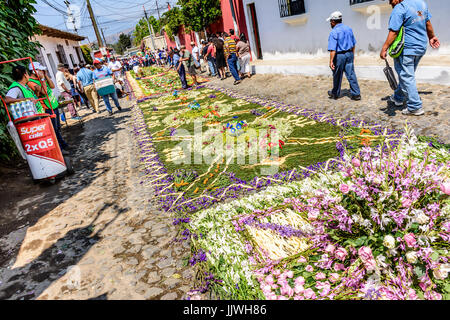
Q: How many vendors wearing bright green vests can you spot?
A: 2